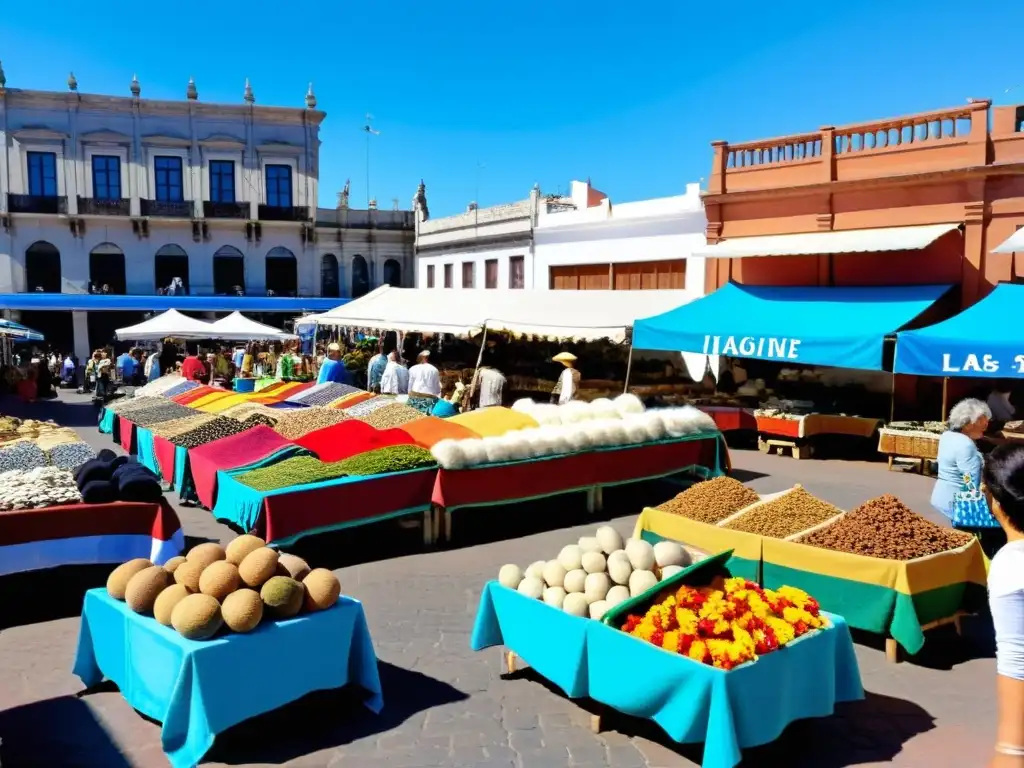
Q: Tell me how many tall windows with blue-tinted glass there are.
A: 5